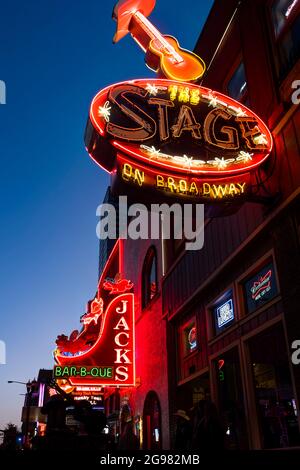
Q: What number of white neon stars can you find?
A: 9